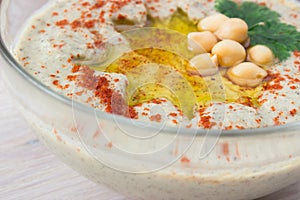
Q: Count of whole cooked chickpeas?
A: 7